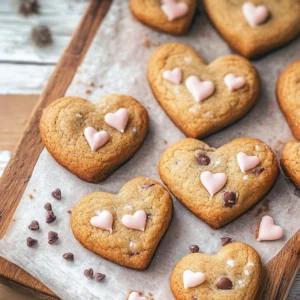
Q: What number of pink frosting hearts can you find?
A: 14